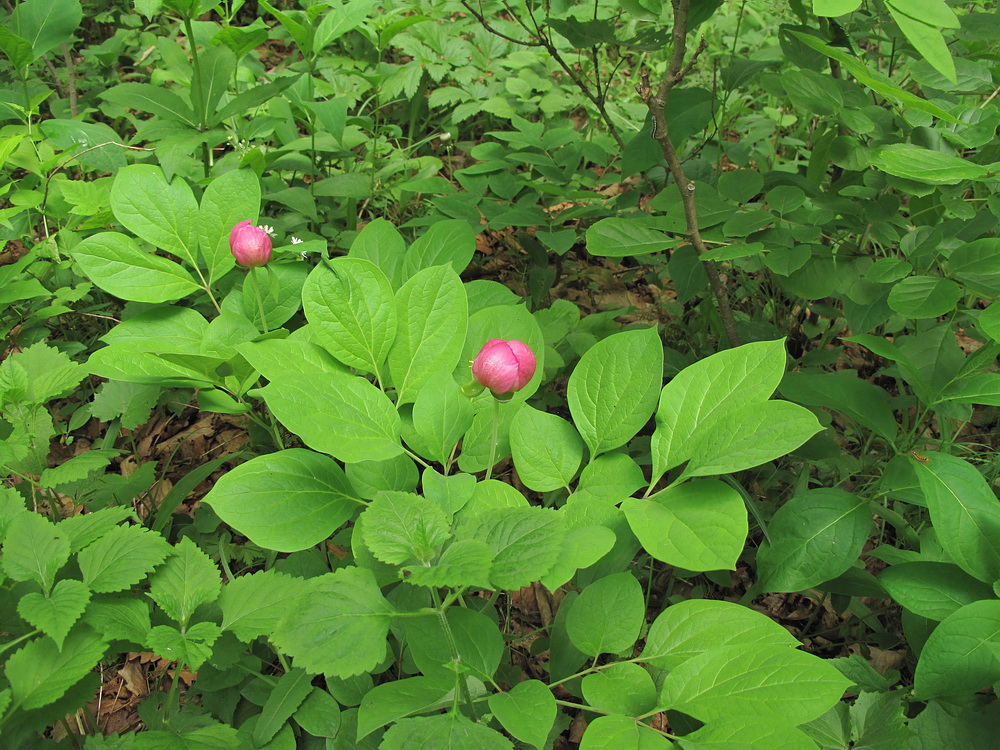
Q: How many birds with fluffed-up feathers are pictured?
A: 0